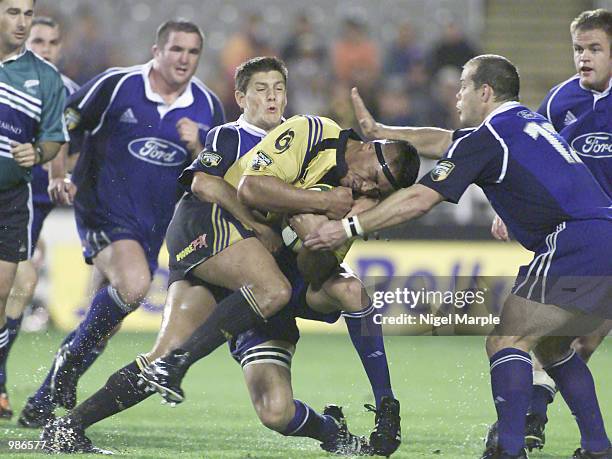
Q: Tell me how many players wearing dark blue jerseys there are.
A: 5